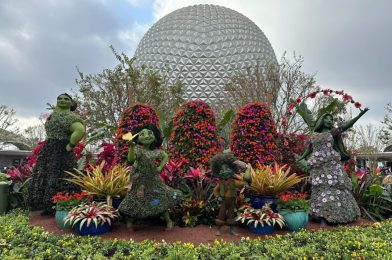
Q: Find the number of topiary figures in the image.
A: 4